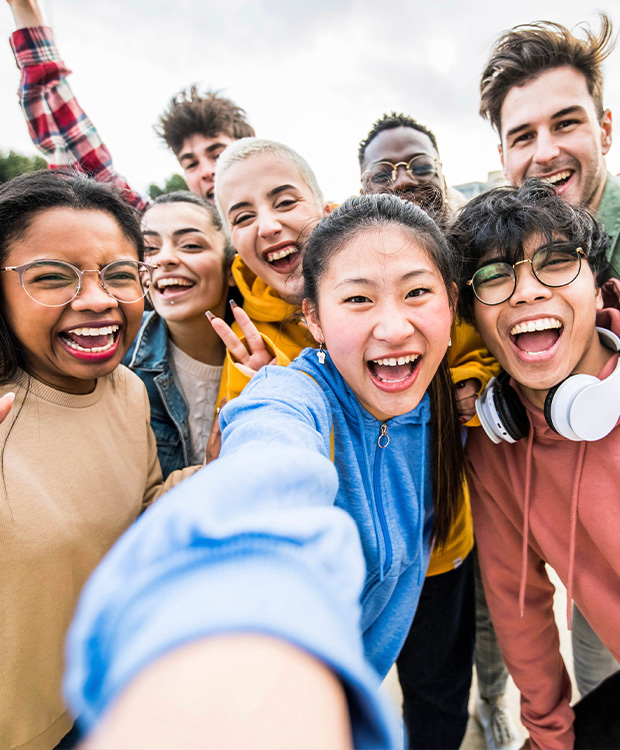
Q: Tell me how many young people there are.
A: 8